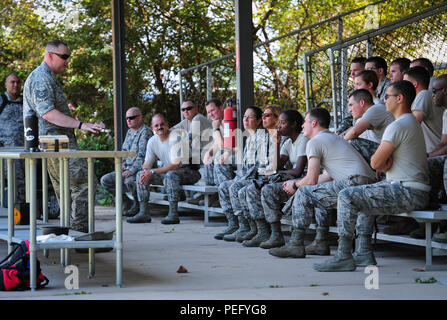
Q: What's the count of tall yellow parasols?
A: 0